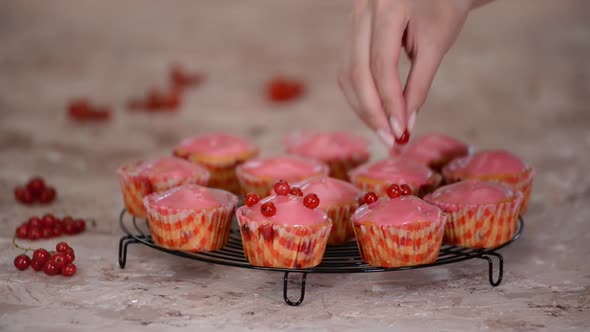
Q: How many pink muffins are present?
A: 12